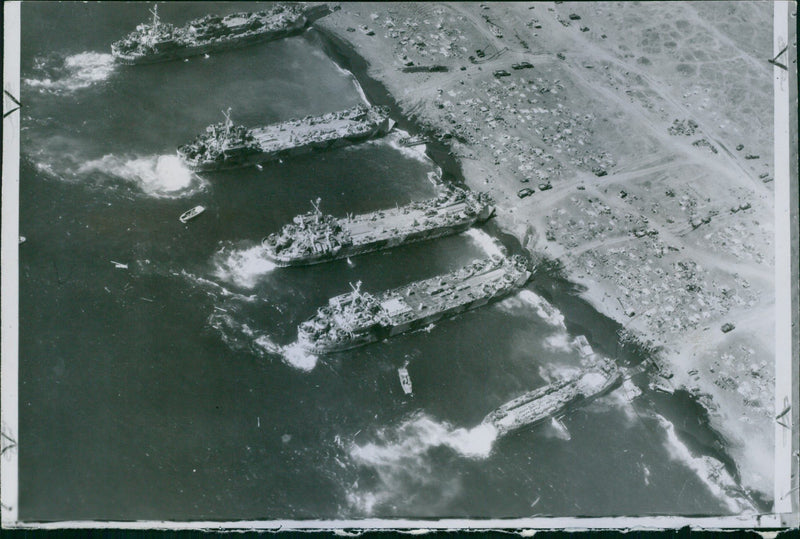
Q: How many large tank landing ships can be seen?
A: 4